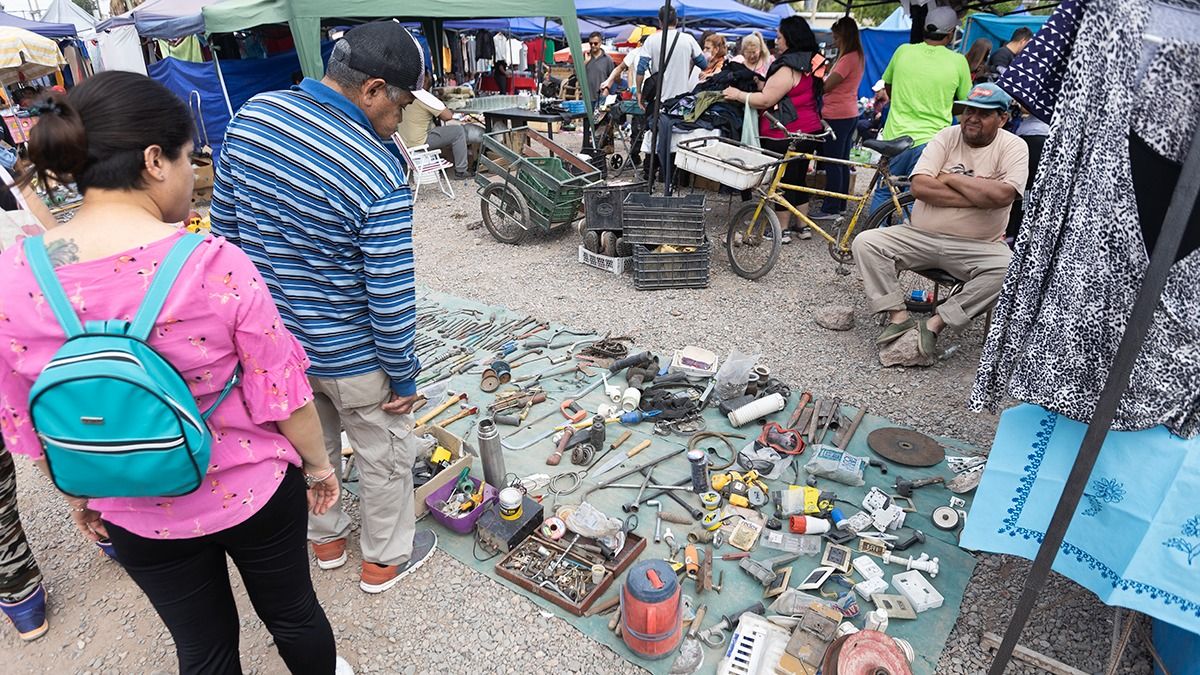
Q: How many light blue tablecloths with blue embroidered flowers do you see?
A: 1